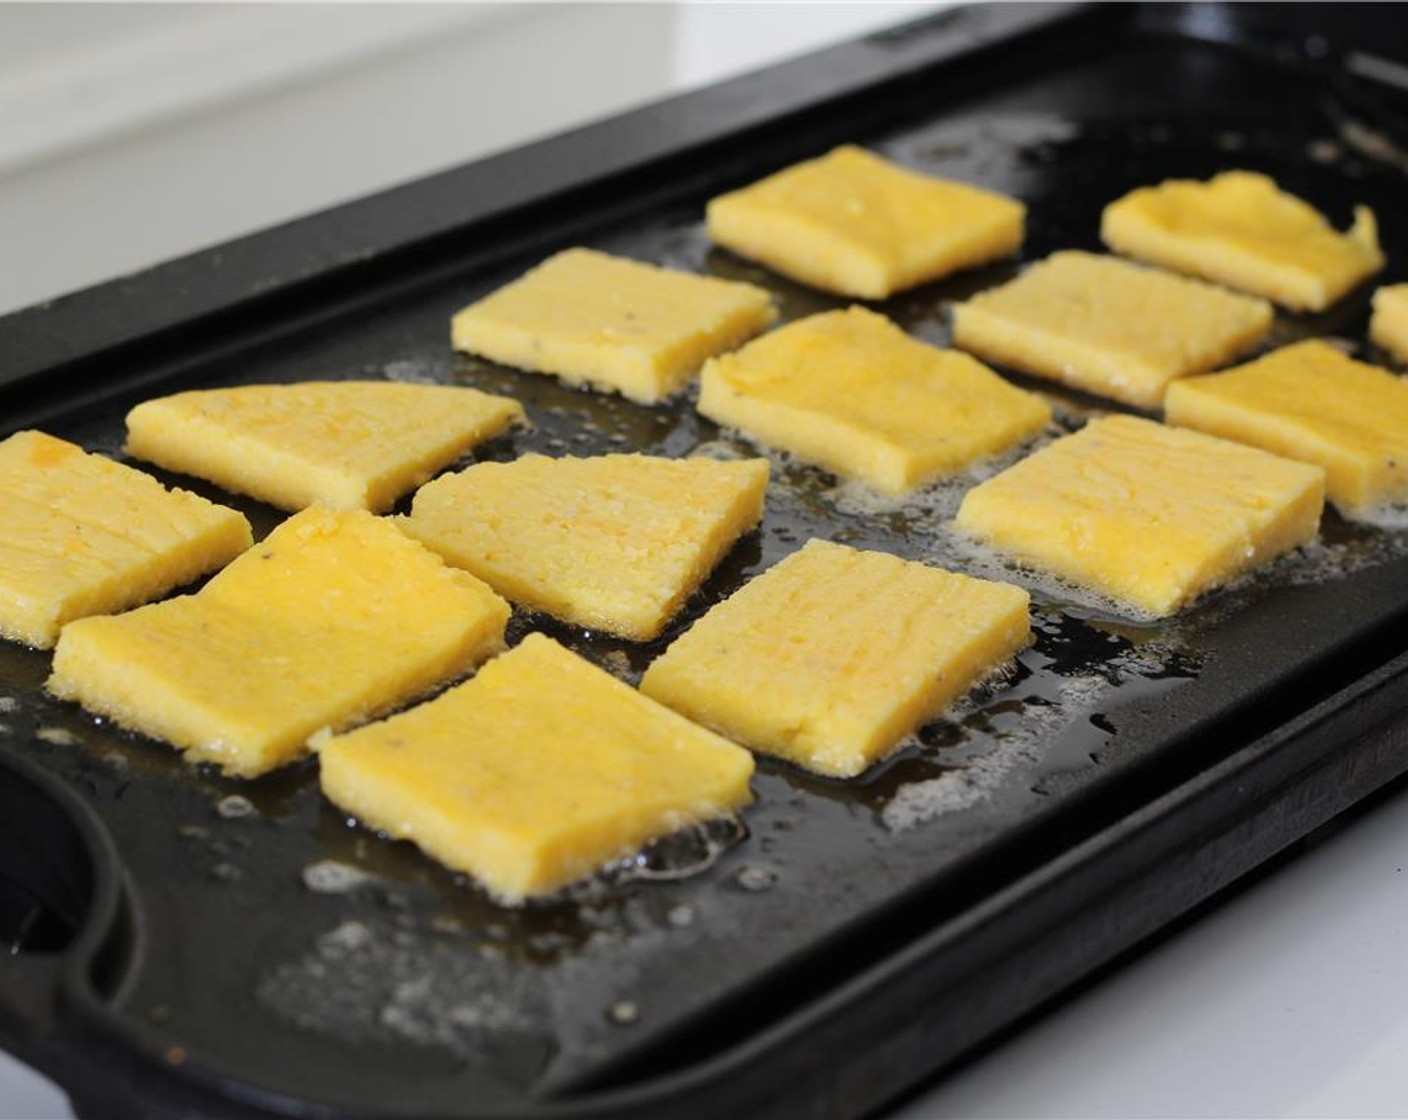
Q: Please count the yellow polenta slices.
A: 14